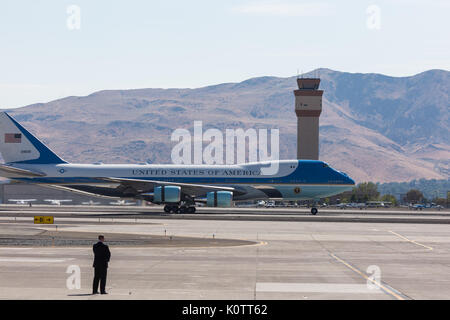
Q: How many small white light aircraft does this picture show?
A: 4